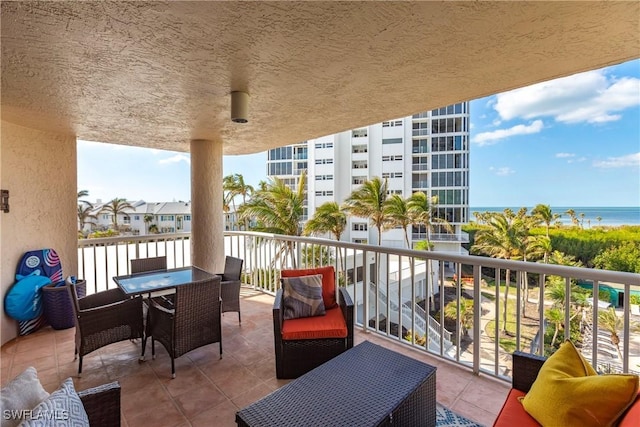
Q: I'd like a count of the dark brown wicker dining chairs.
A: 4